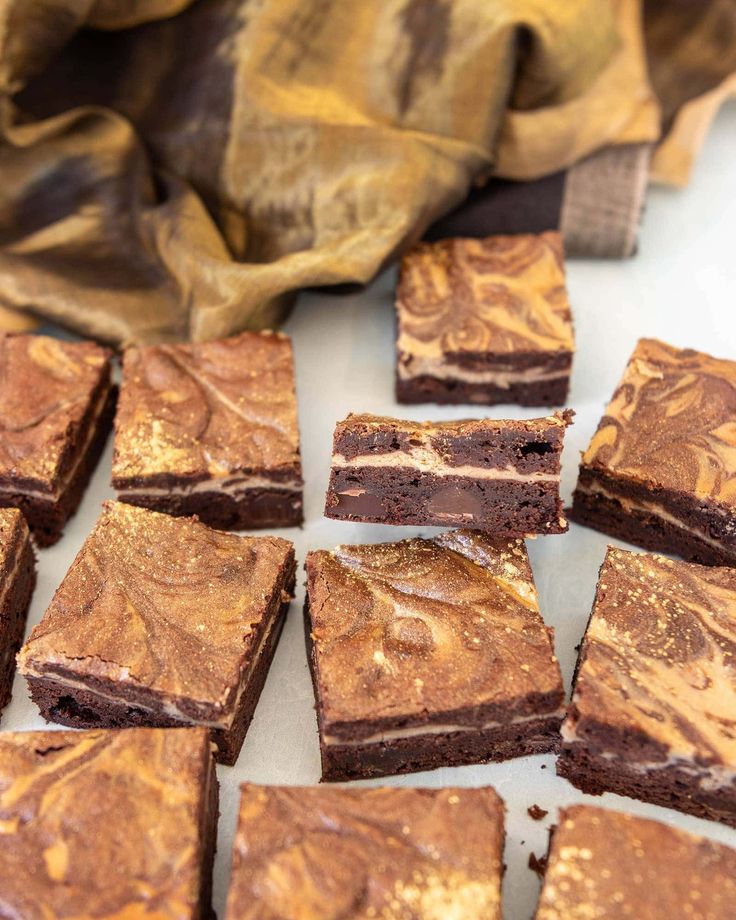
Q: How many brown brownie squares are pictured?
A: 12